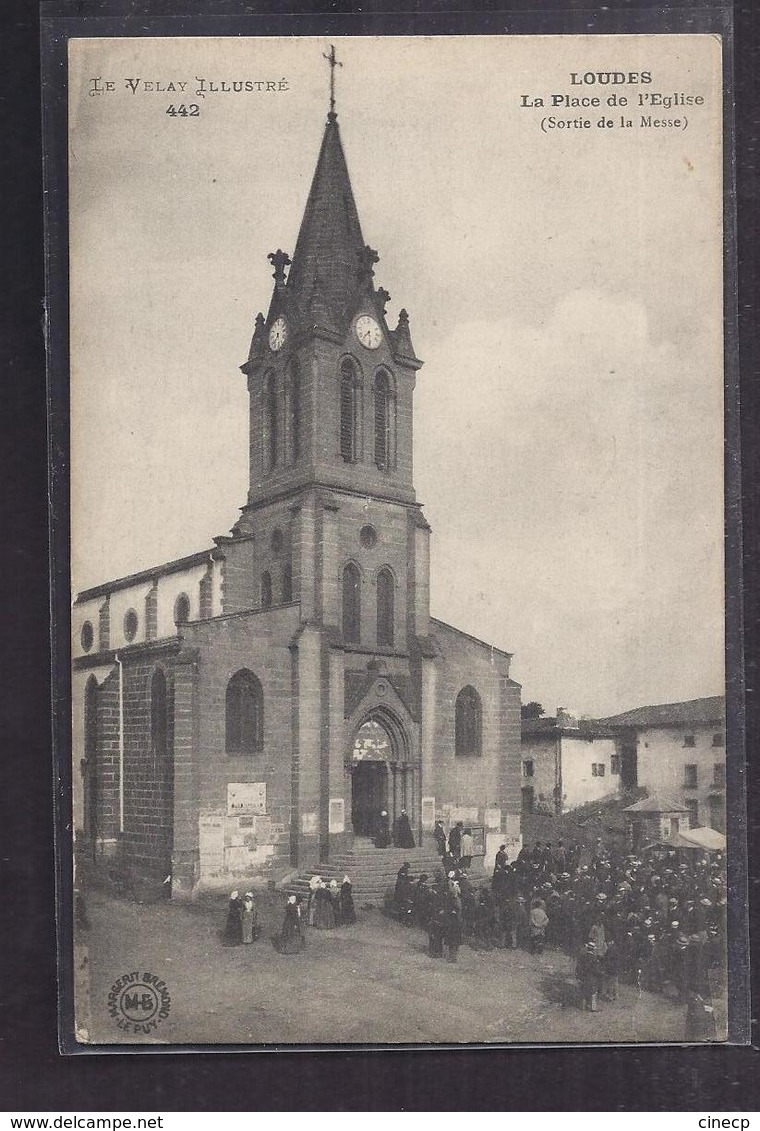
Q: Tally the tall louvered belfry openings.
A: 4